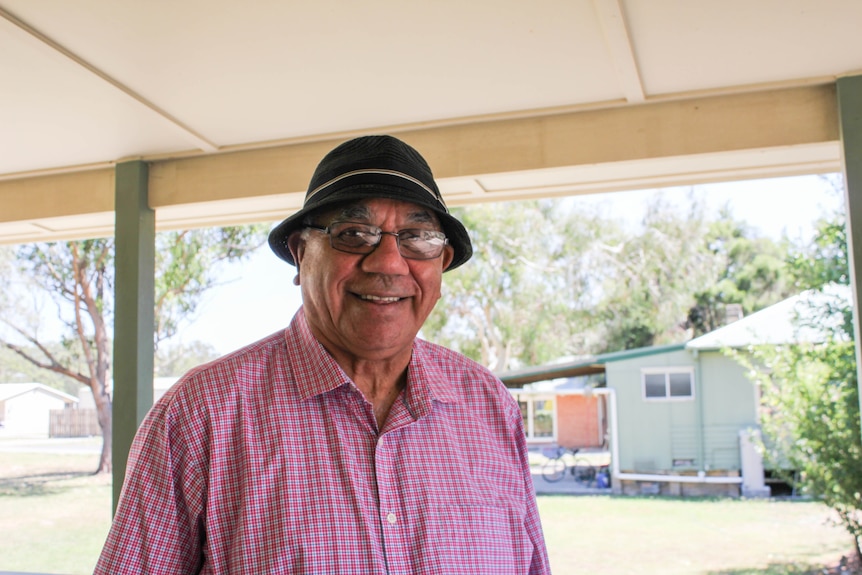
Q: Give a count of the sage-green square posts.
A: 2